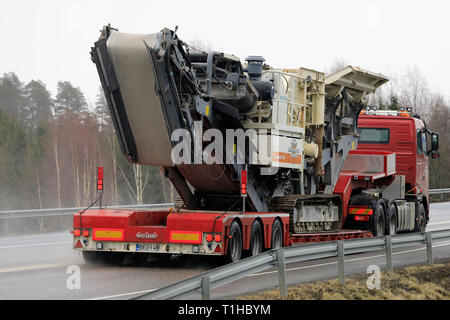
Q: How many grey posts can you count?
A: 5